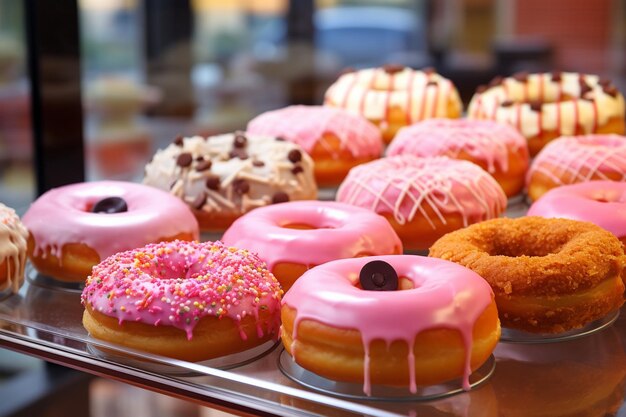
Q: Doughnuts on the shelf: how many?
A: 14